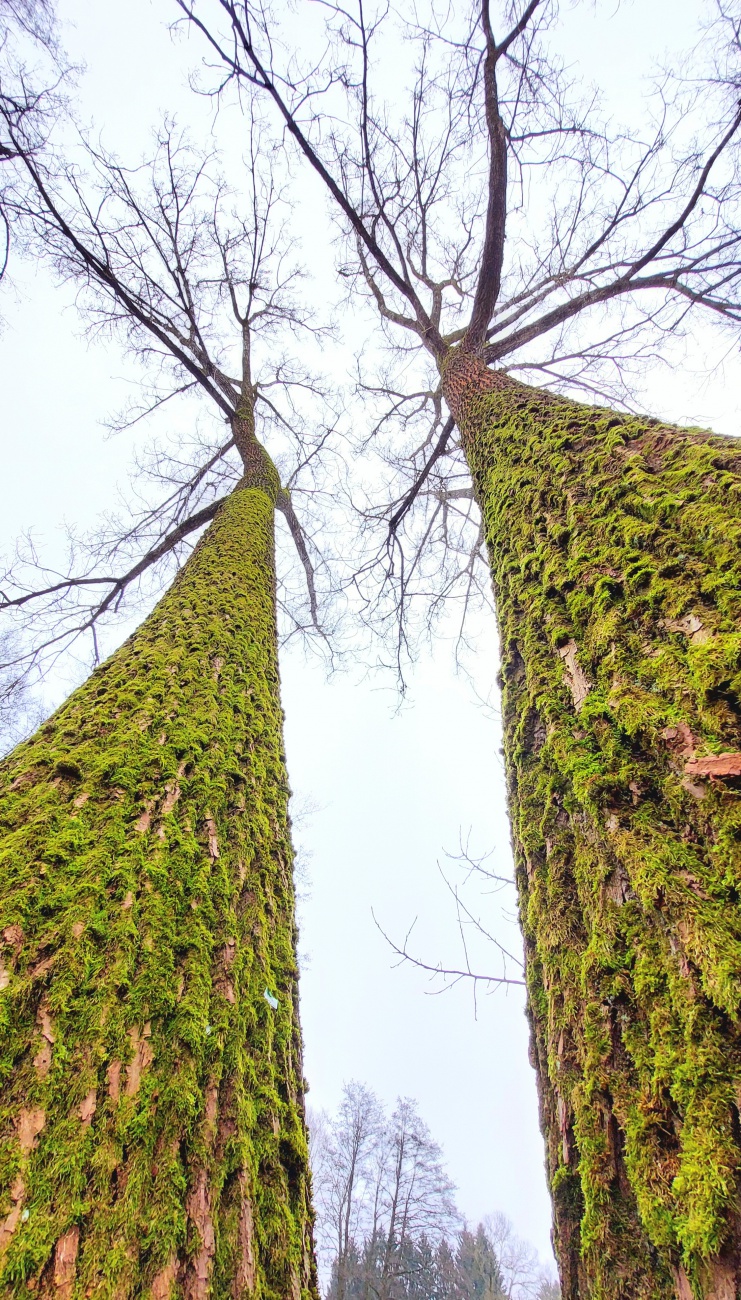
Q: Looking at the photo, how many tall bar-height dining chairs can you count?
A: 0